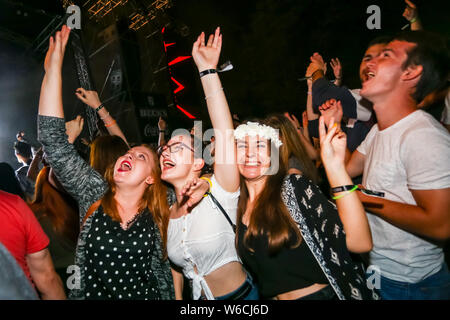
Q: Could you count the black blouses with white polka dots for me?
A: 1